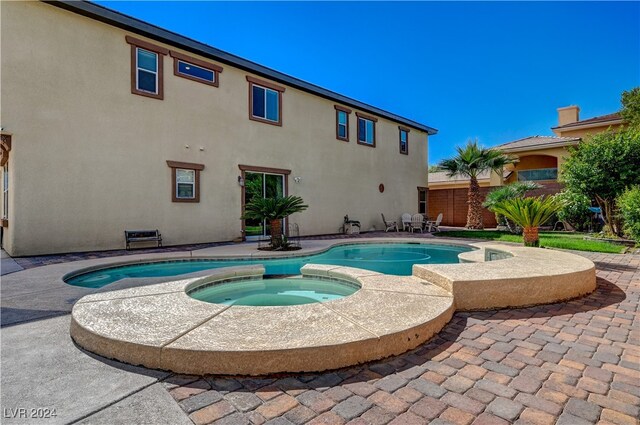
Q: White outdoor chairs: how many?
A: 4